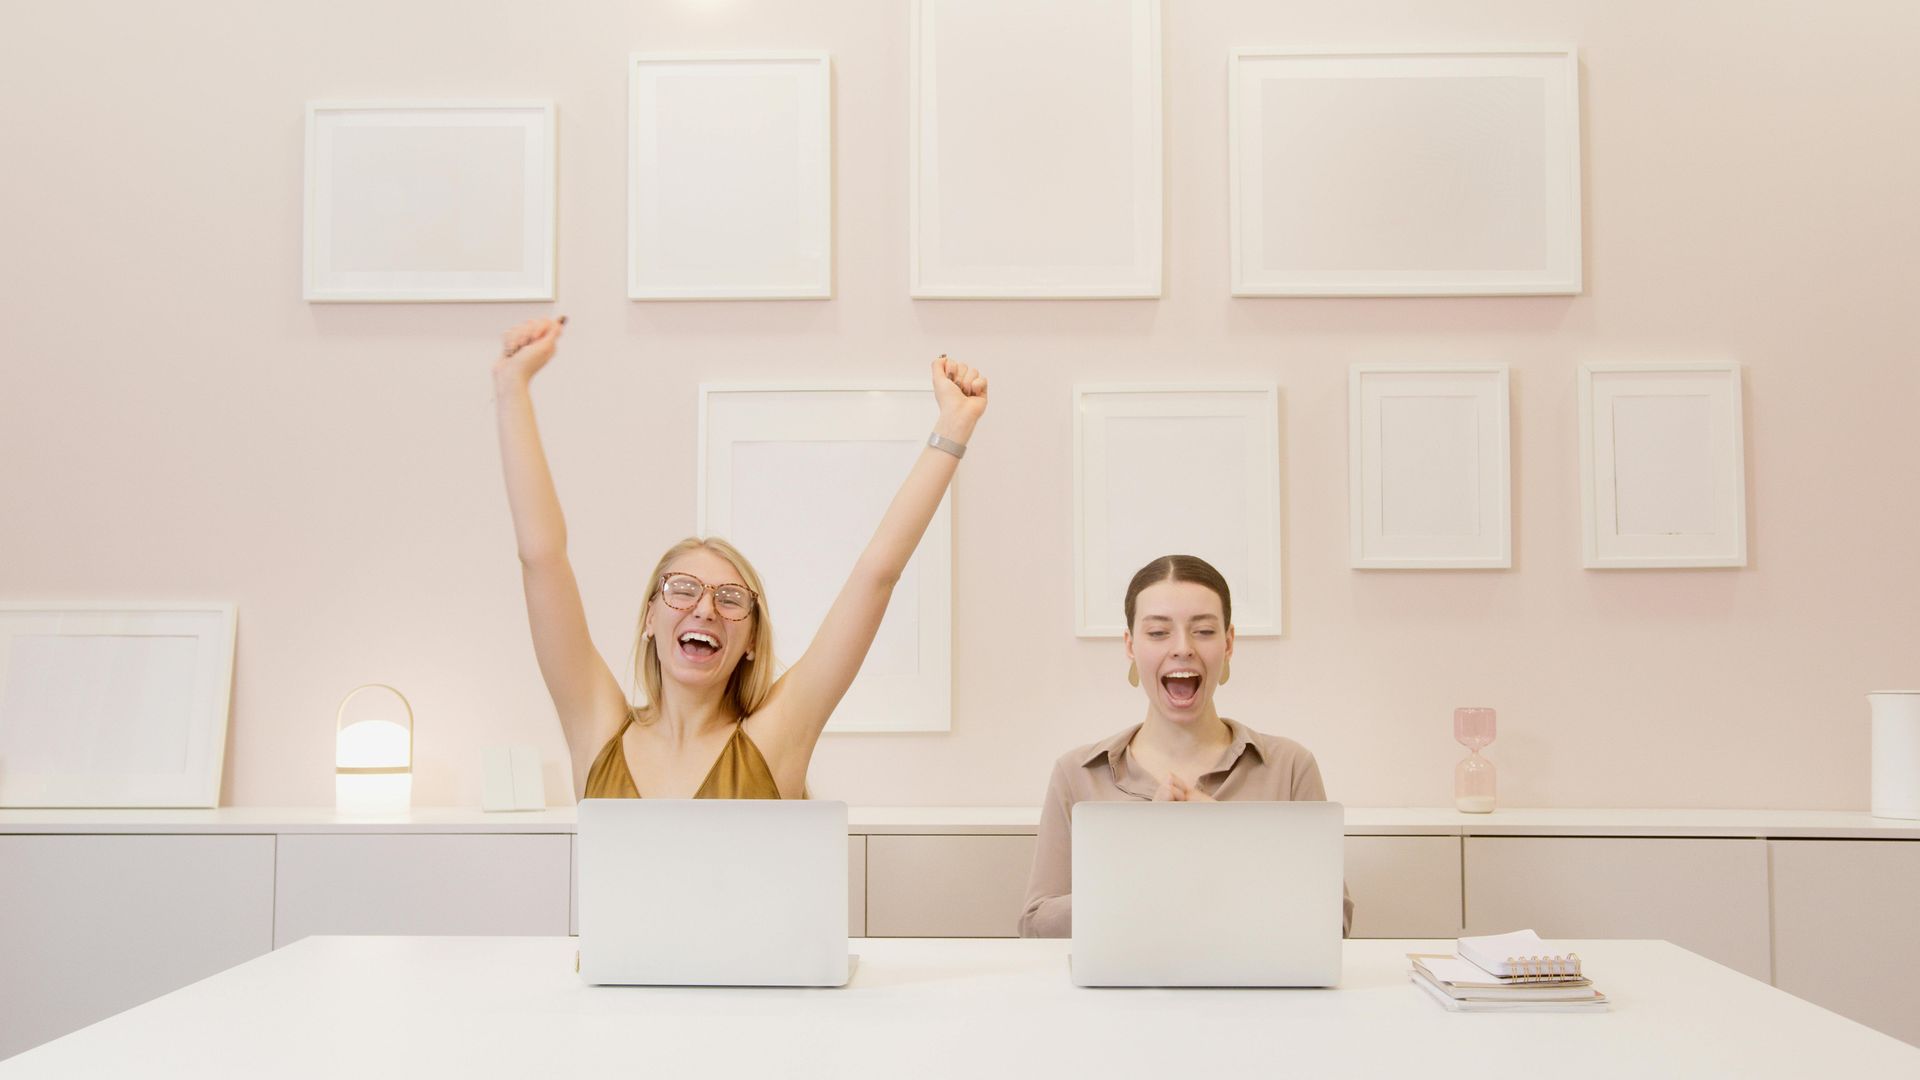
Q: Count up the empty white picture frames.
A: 9